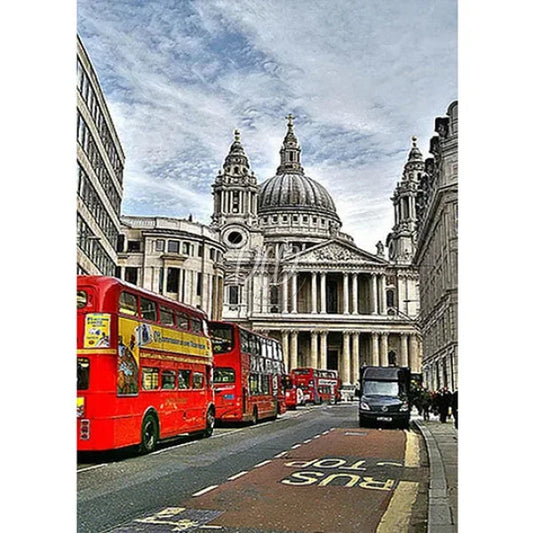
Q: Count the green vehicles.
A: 0